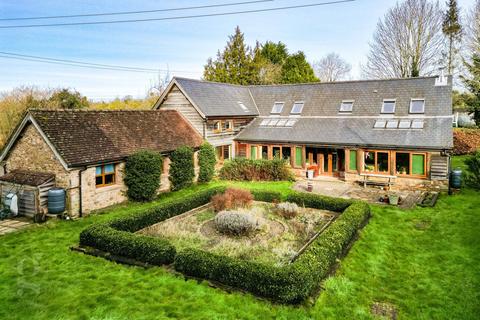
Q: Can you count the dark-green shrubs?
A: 3